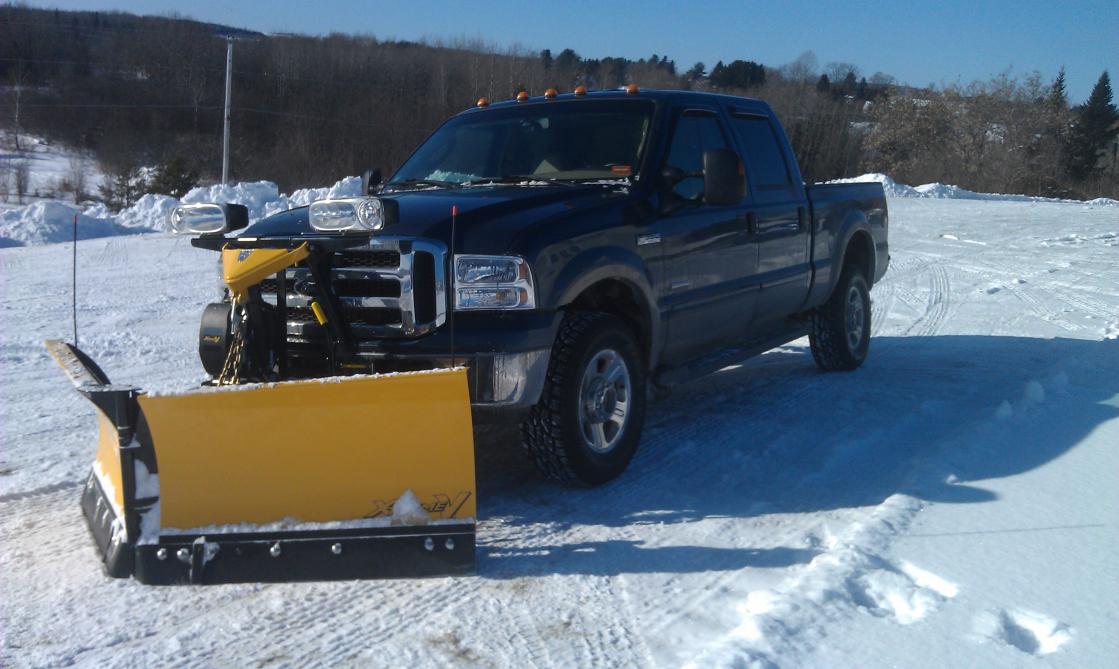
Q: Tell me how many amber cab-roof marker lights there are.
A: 5